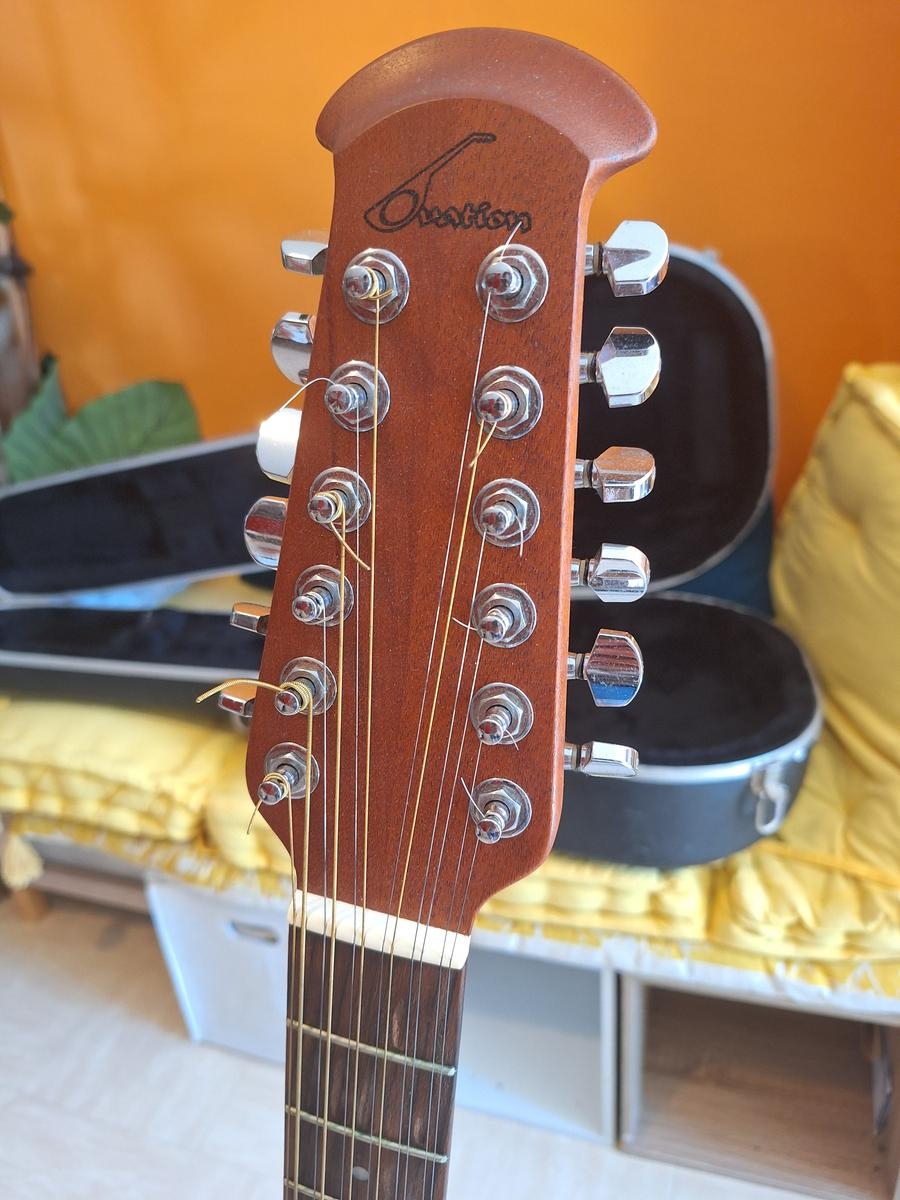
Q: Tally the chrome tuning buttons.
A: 12